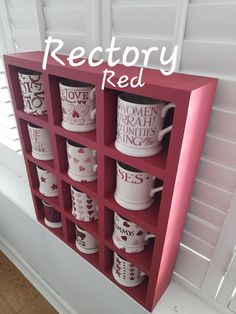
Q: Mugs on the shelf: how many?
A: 12